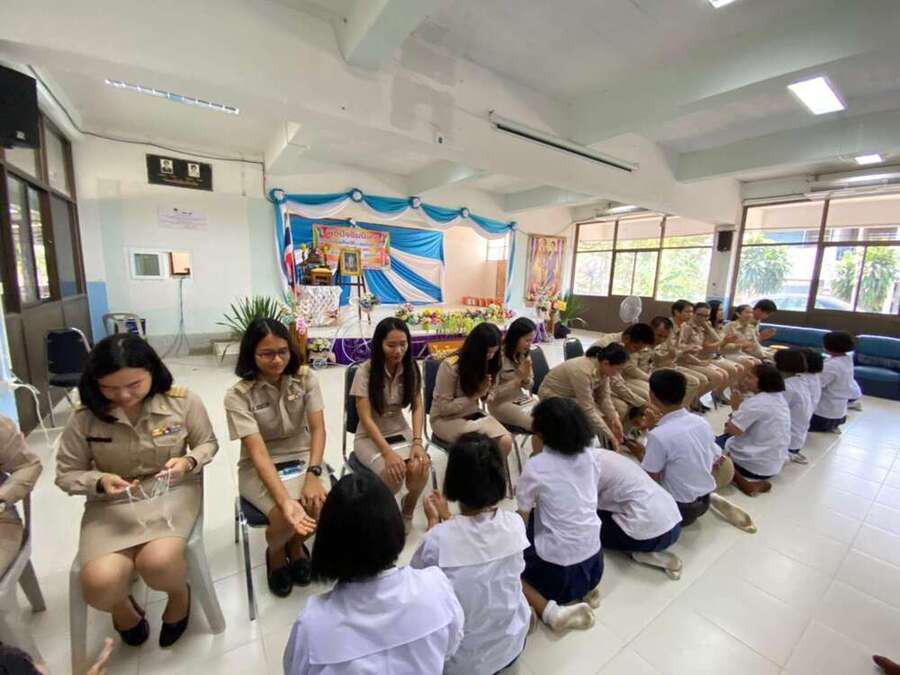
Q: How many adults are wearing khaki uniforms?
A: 14